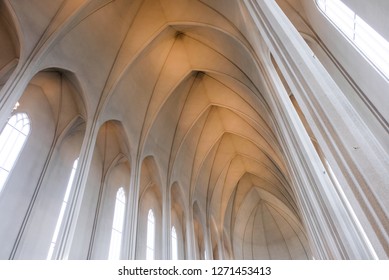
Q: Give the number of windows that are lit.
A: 6